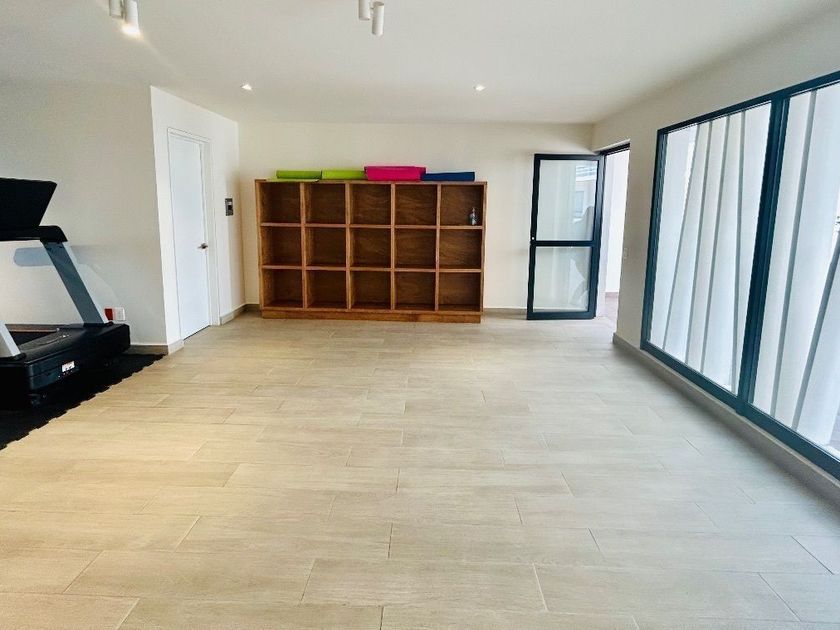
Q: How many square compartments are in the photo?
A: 15